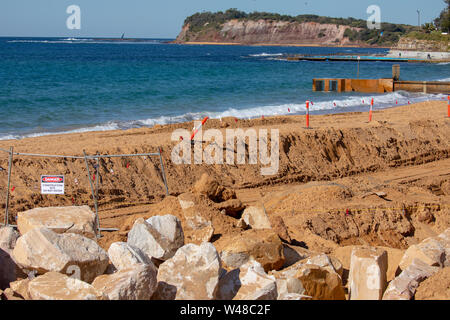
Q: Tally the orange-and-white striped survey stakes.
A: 4